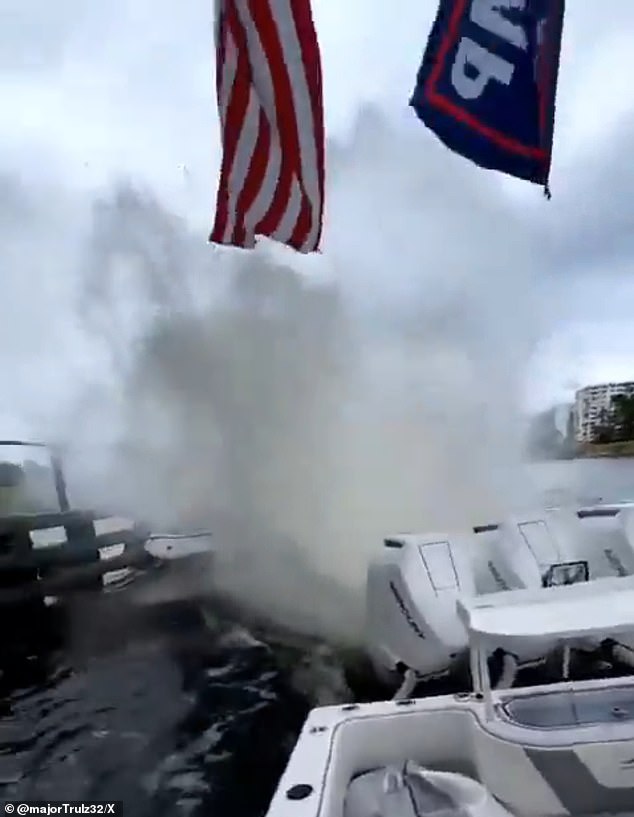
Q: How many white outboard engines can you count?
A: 3